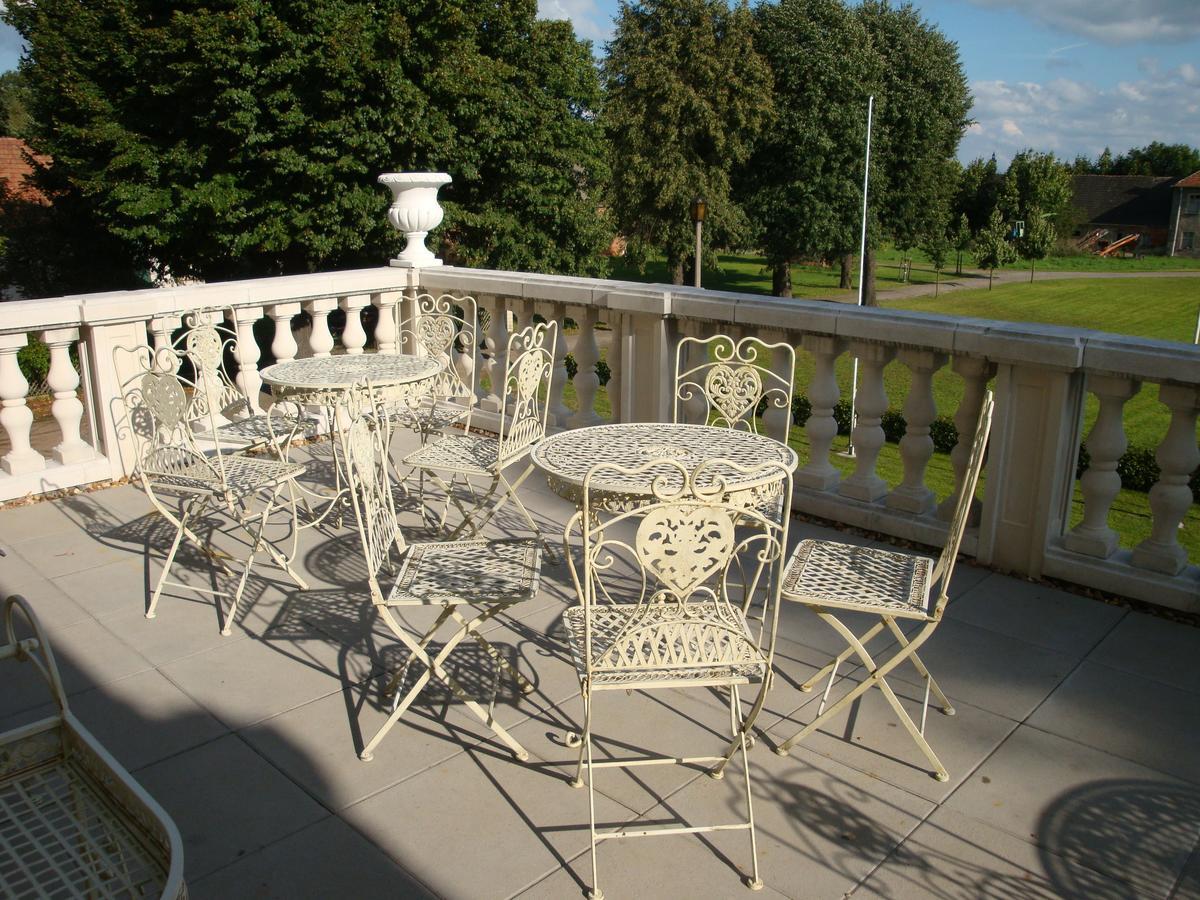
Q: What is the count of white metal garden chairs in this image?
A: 8